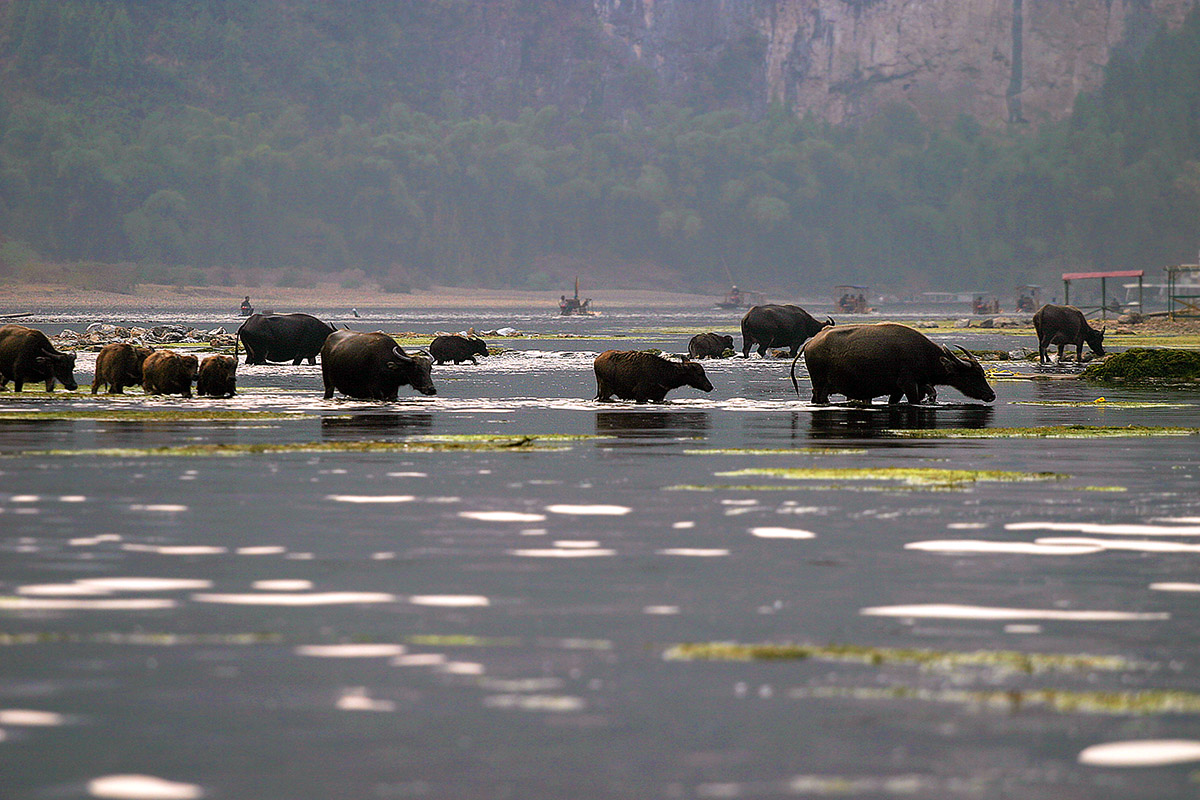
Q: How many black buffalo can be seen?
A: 12